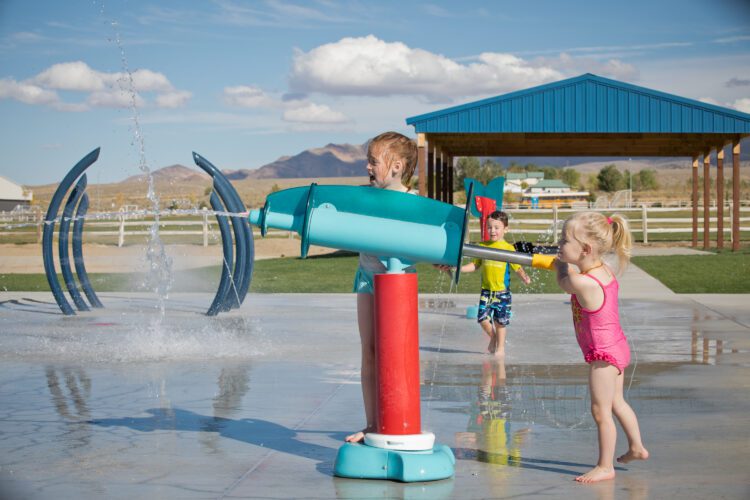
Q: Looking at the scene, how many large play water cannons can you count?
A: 1